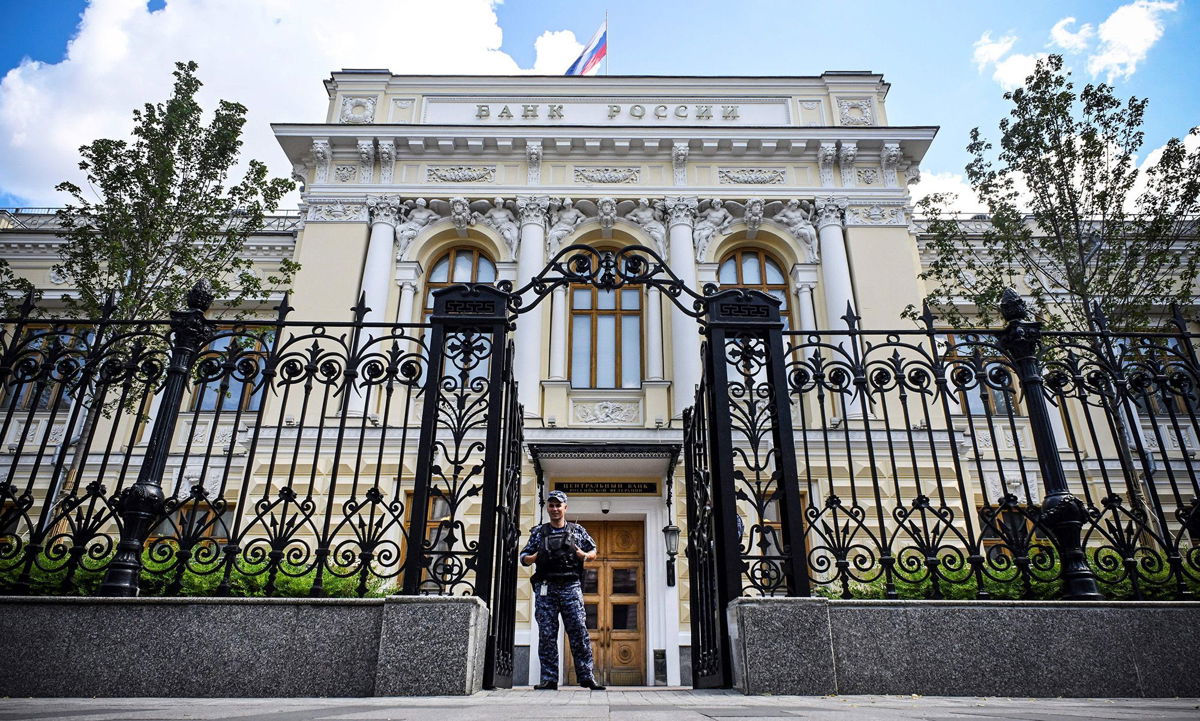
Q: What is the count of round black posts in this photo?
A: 2